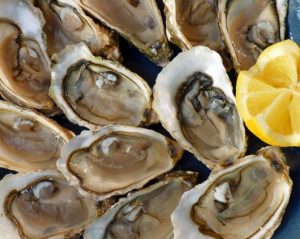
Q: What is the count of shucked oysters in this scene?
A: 12